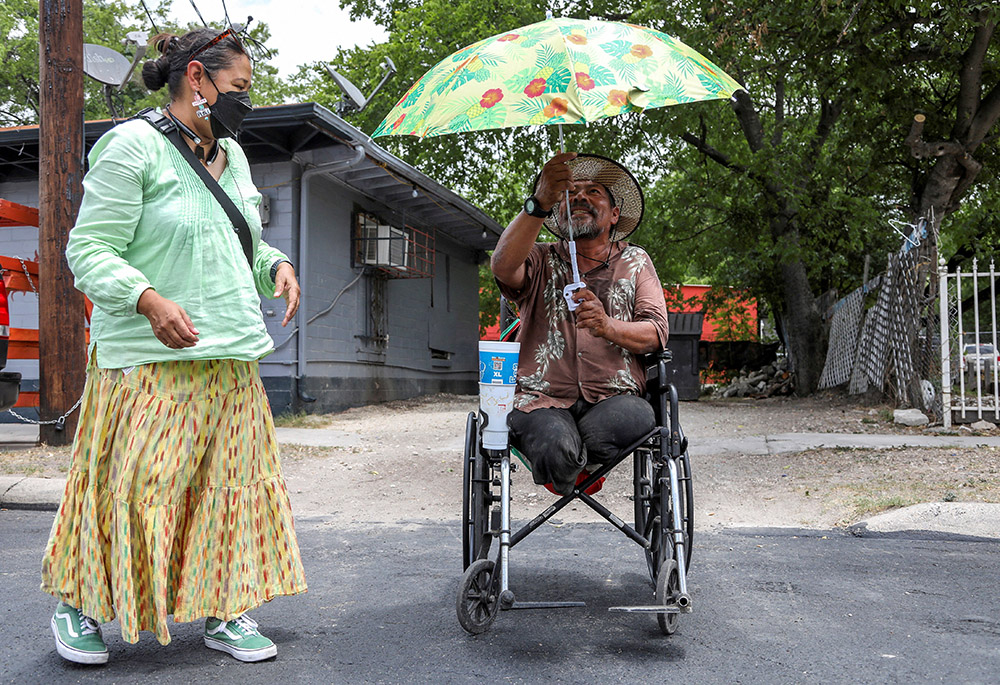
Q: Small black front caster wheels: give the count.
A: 2